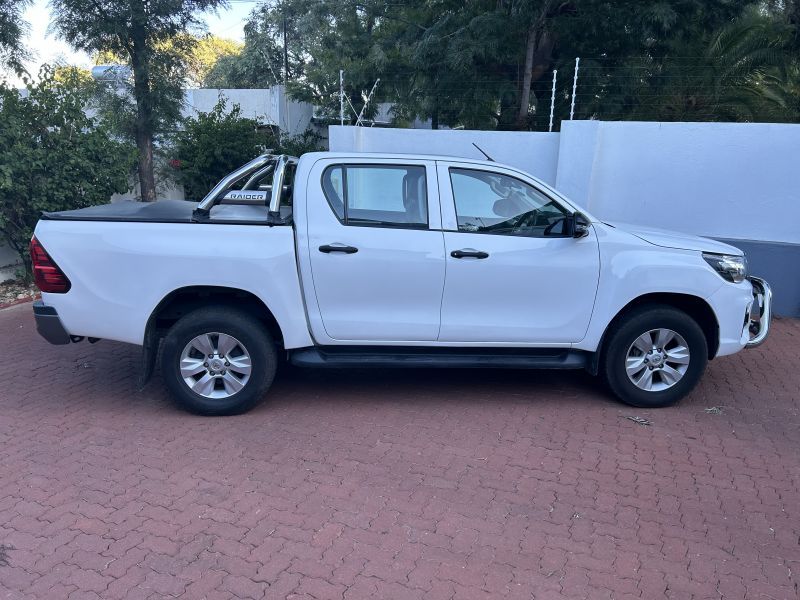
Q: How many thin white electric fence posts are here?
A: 4